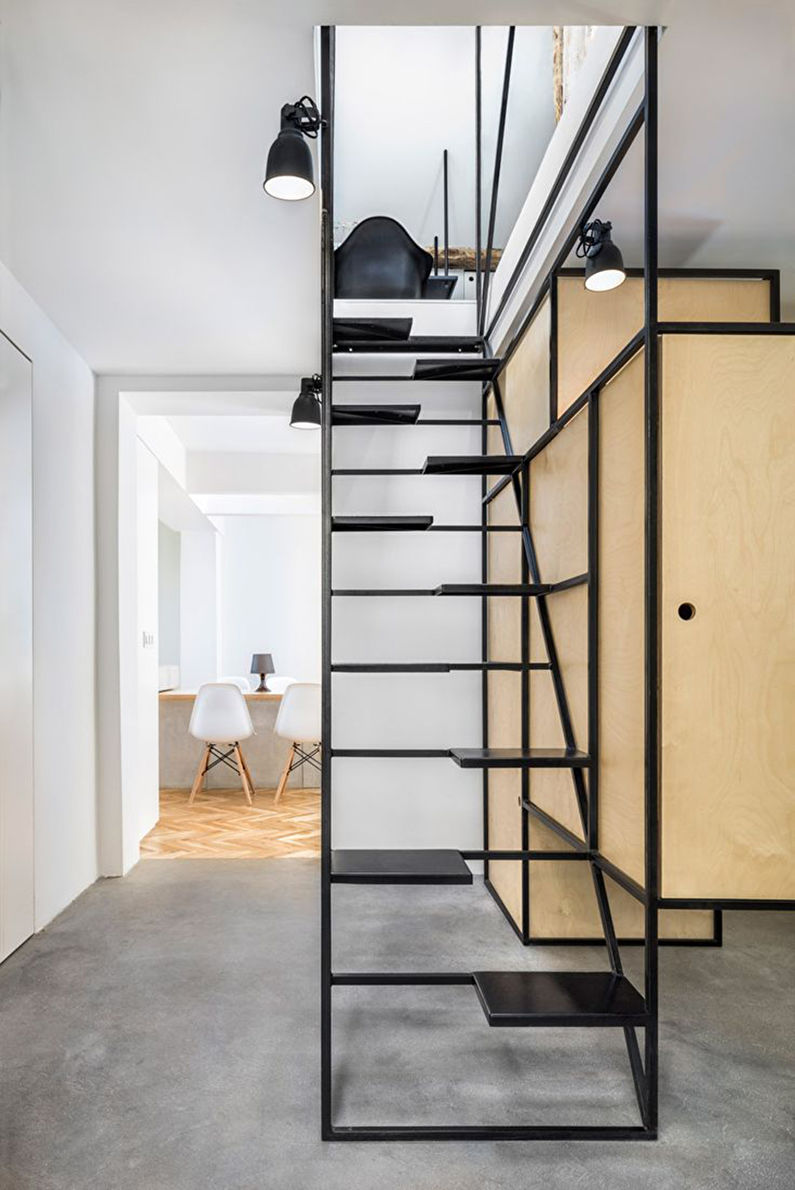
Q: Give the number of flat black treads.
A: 10